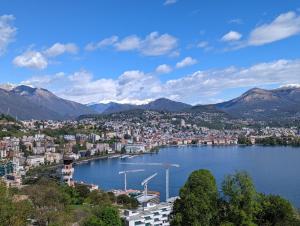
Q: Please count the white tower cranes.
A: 3